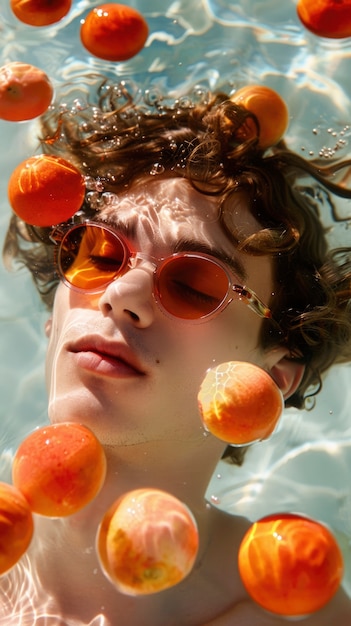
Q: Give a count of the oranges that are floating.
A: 11